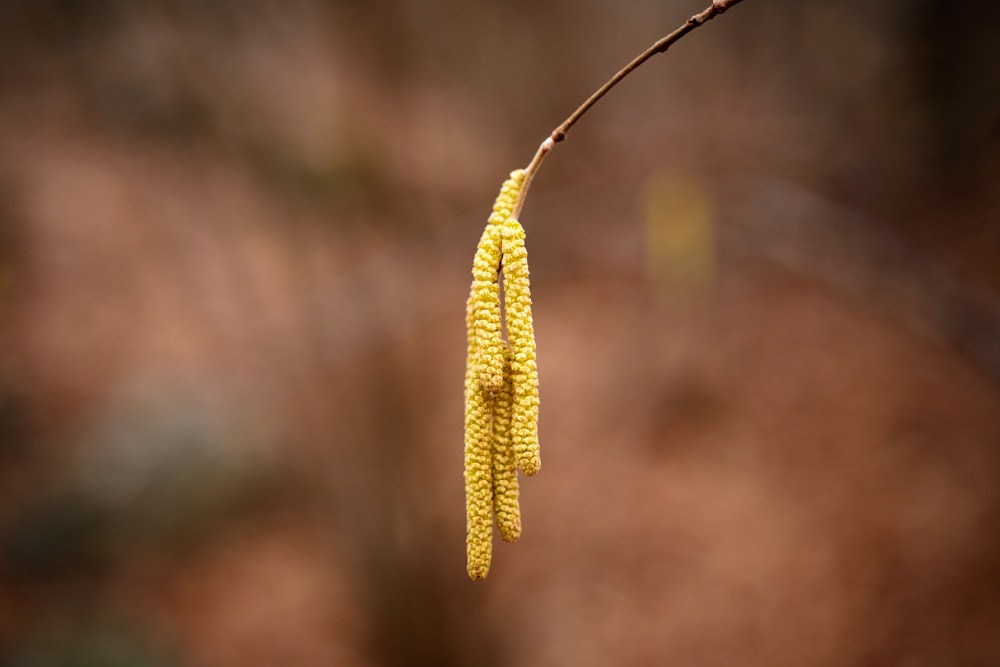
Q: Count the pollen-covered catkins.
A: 4